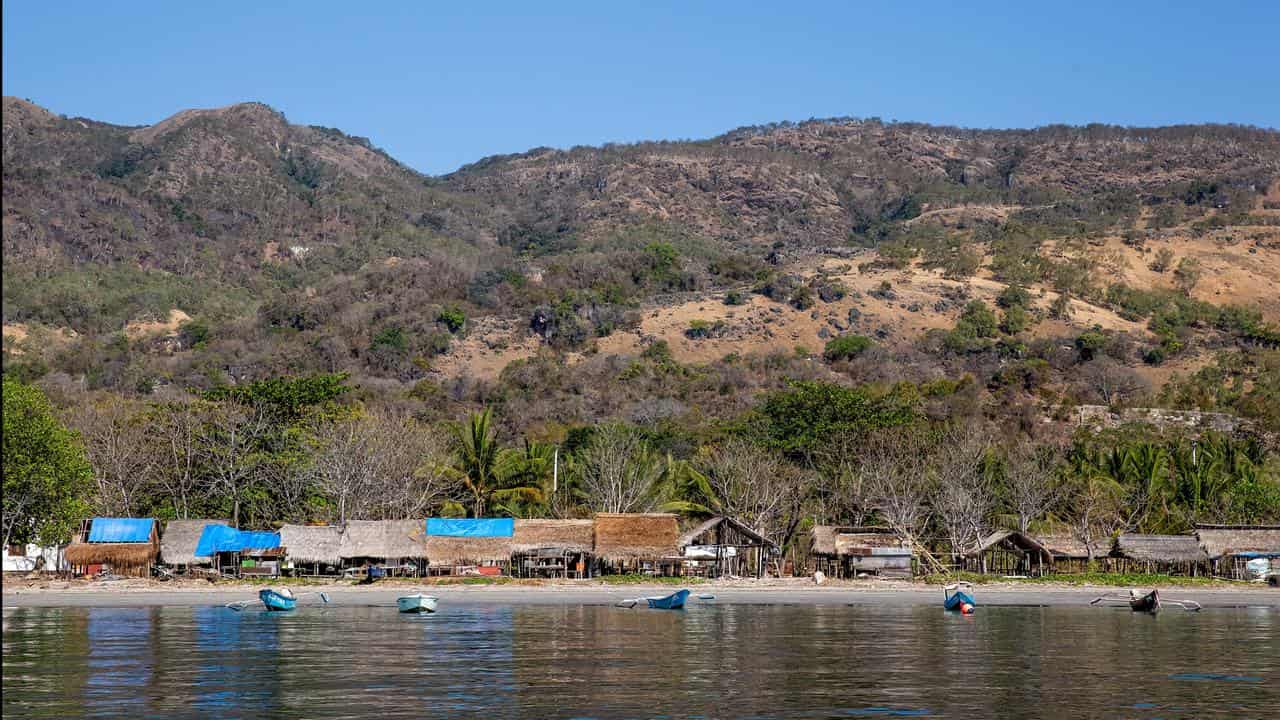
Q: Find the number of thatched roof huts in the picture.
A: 13